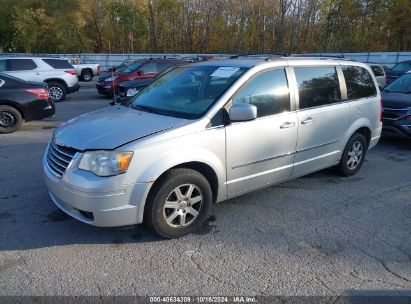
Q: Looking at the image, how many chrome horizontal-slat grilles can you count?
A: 1